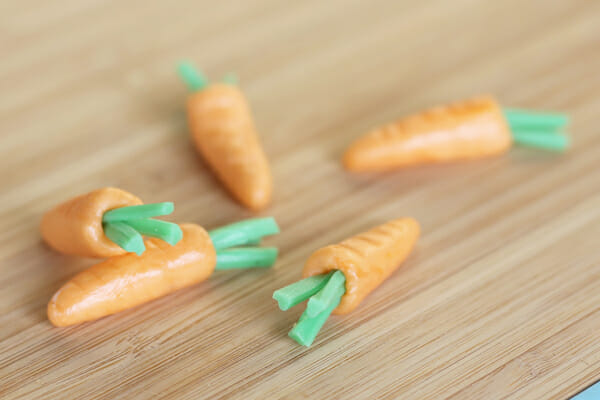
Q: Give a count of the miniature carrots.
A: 5